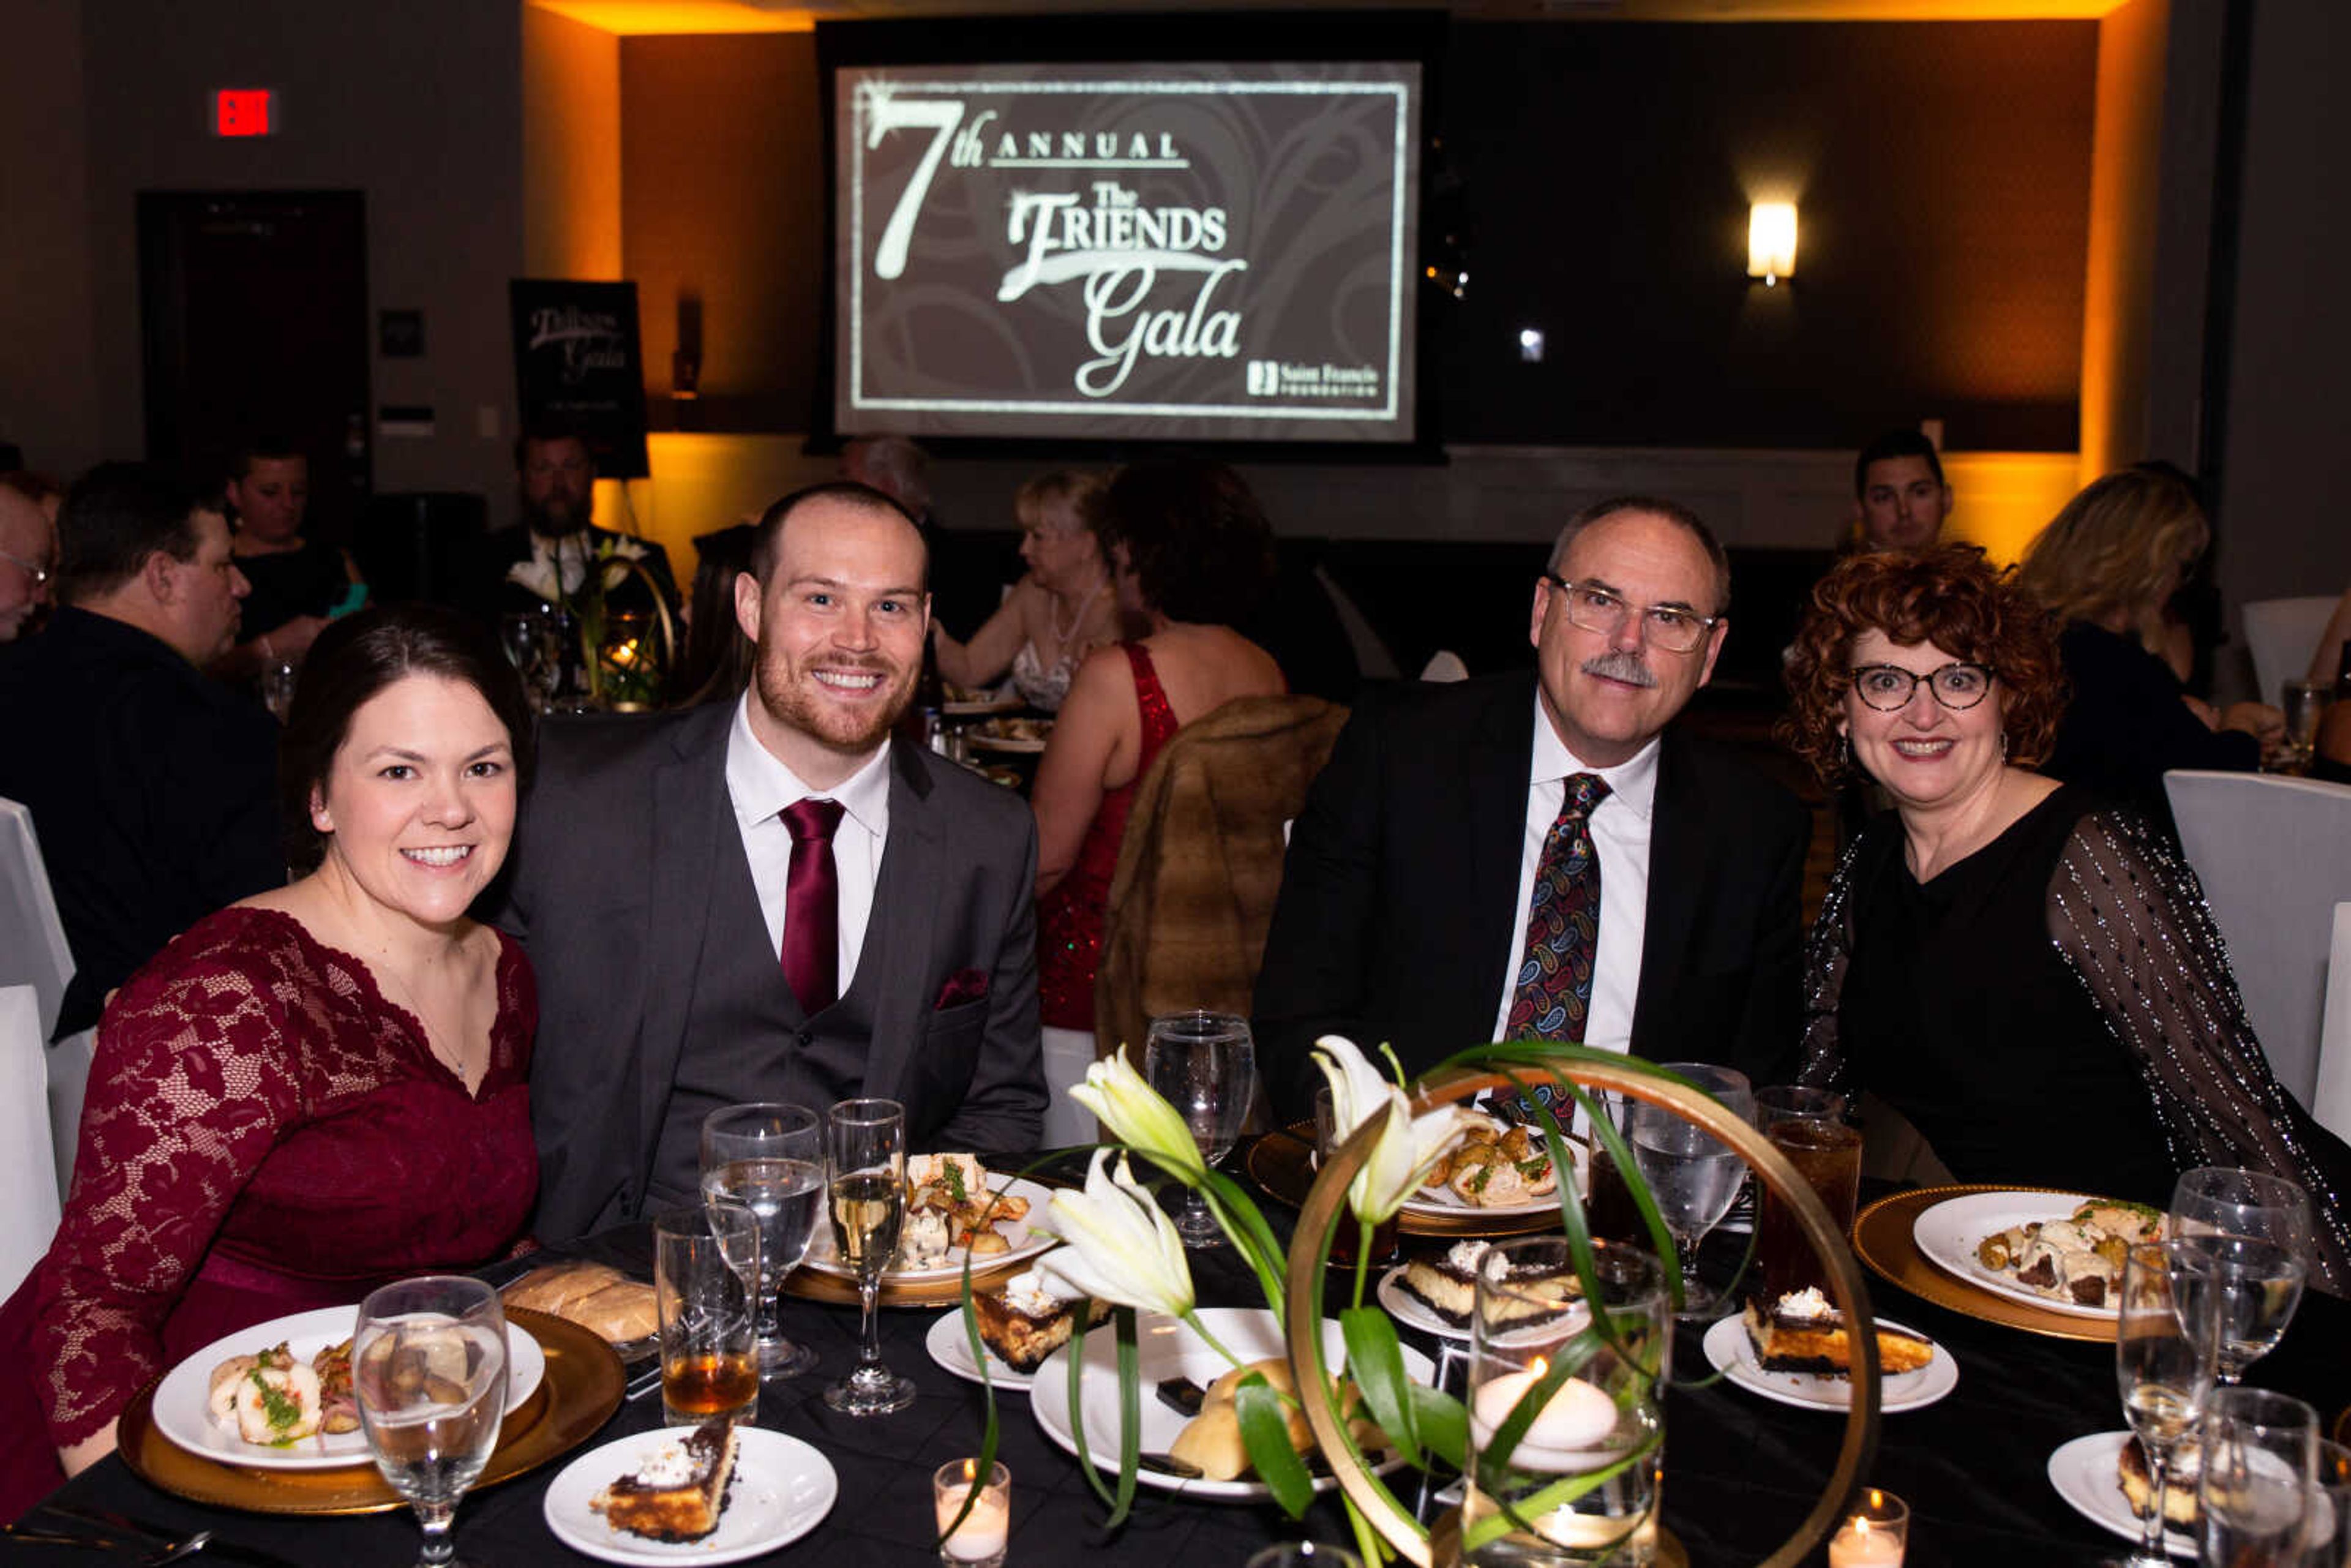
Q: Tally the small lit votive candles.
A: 2